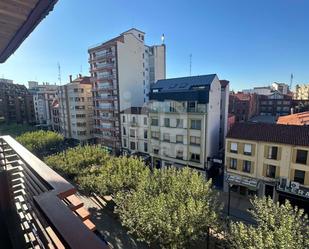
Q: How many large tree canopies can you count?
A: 5